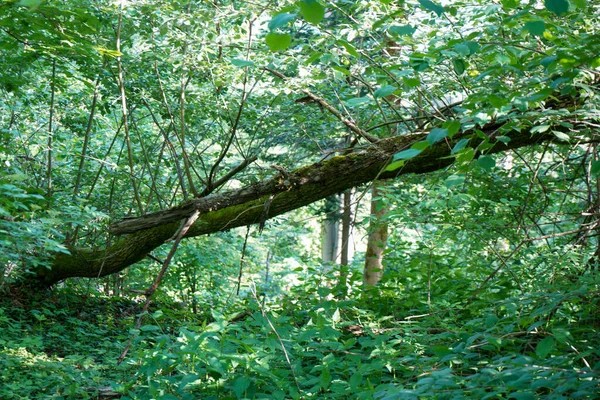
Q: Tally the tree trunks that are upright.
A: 3